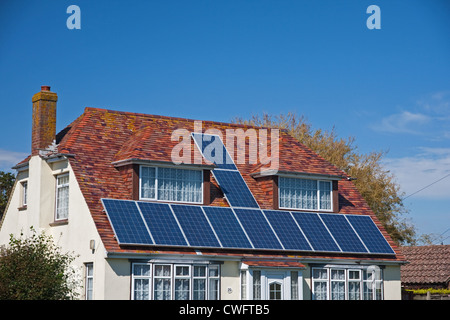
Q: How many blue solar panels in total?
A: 11